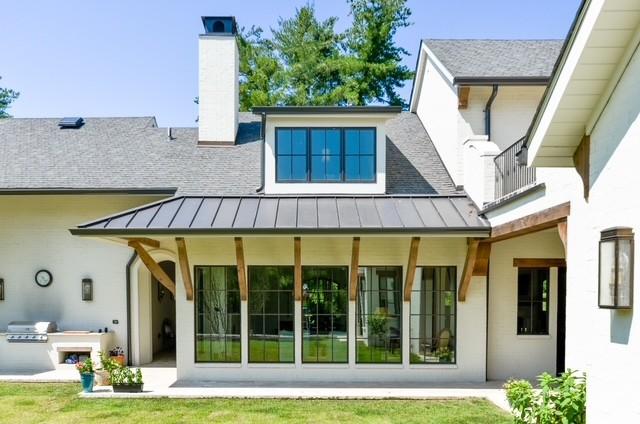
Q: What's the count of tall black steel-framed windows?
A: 5